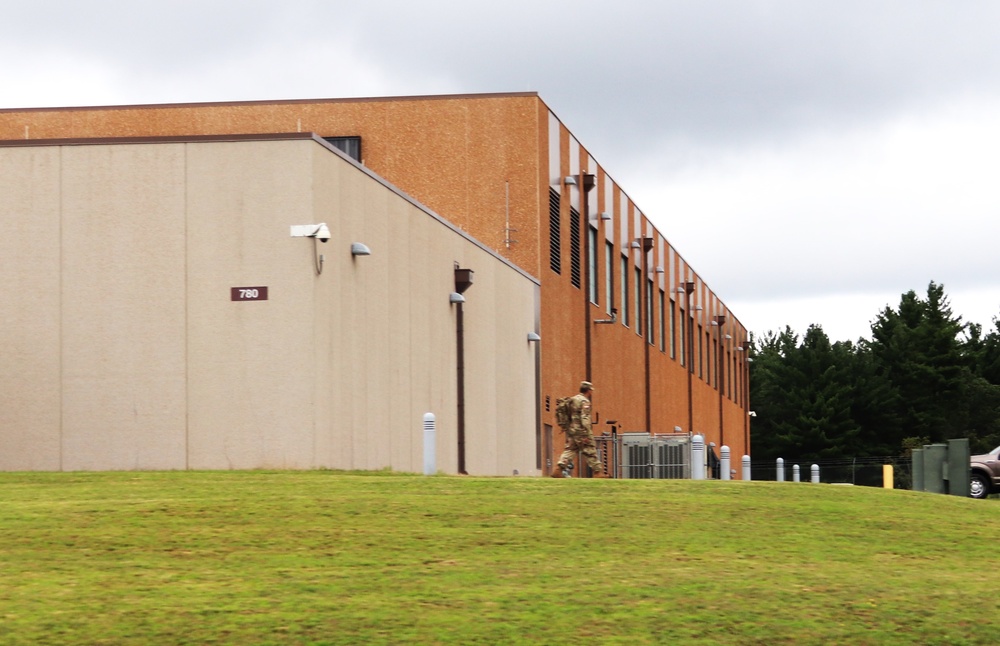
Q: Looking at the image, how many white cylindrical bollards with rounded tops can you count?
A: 7